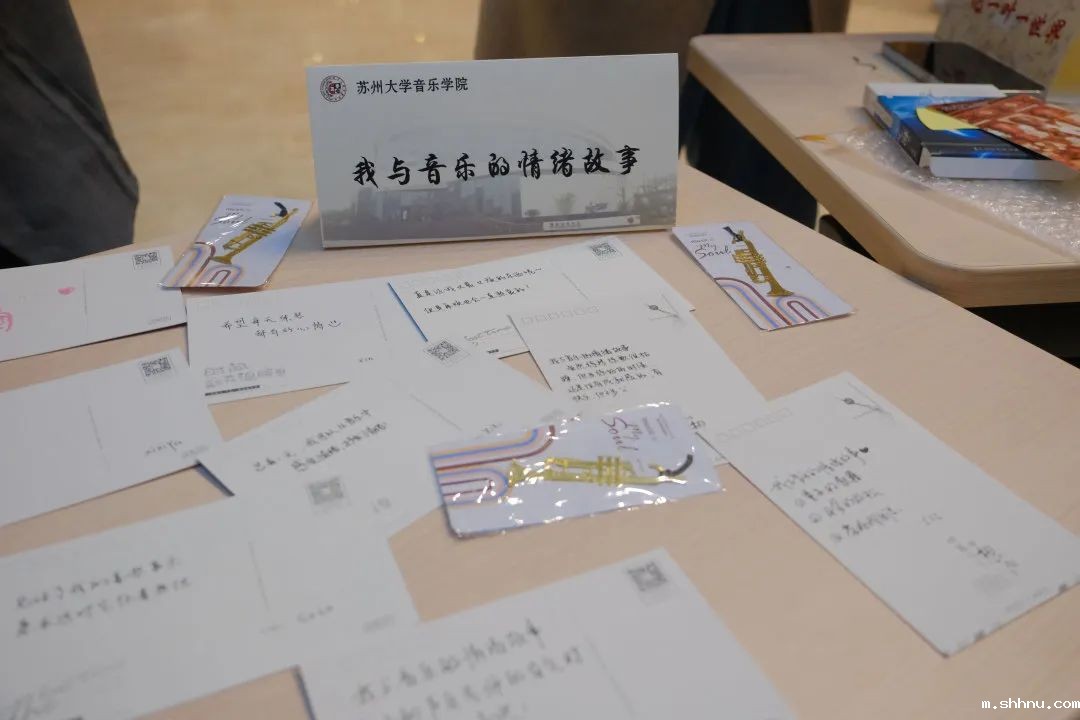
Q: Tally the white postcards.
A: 9